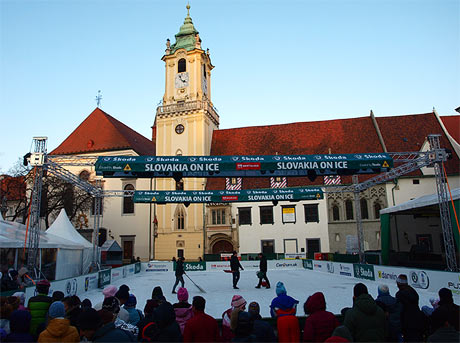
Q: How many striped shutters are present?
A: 3